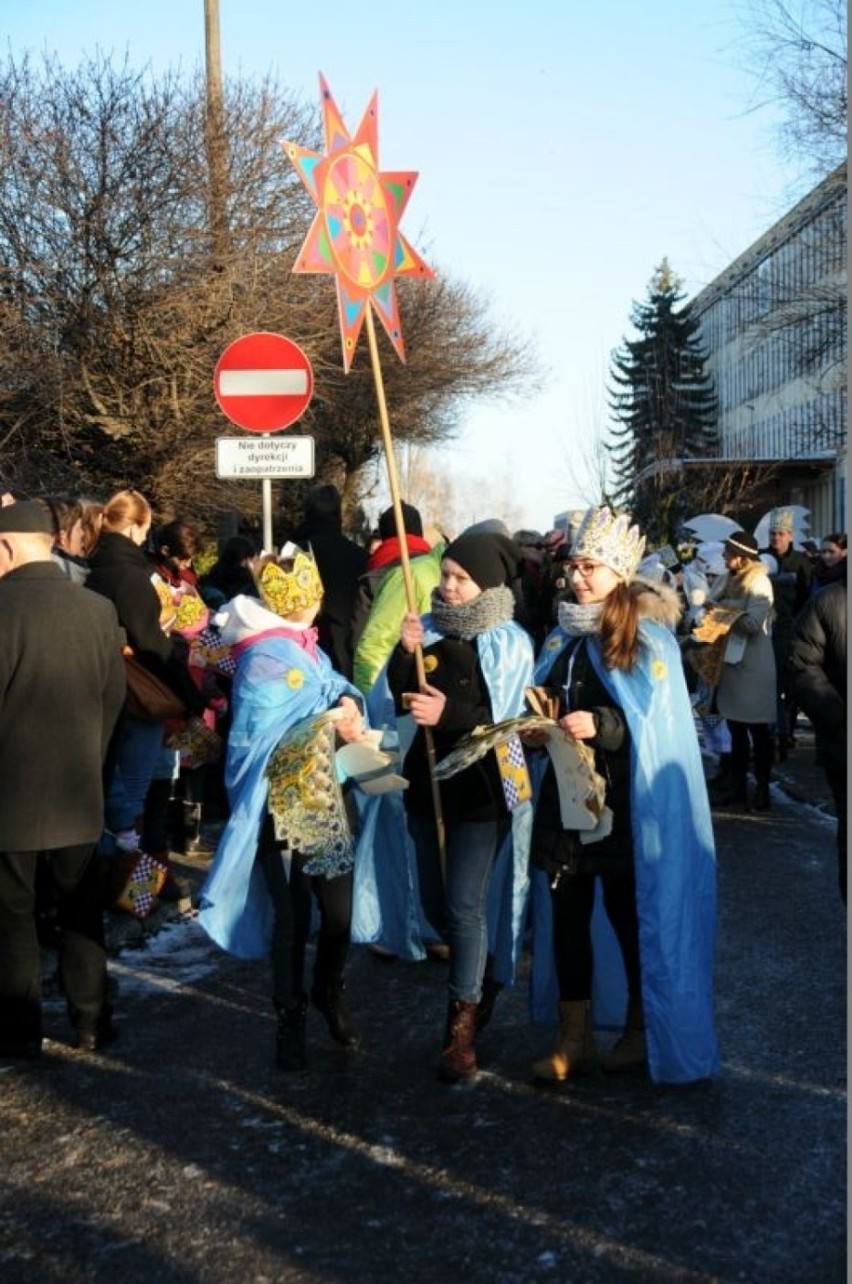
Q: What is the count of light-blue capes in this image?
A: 3